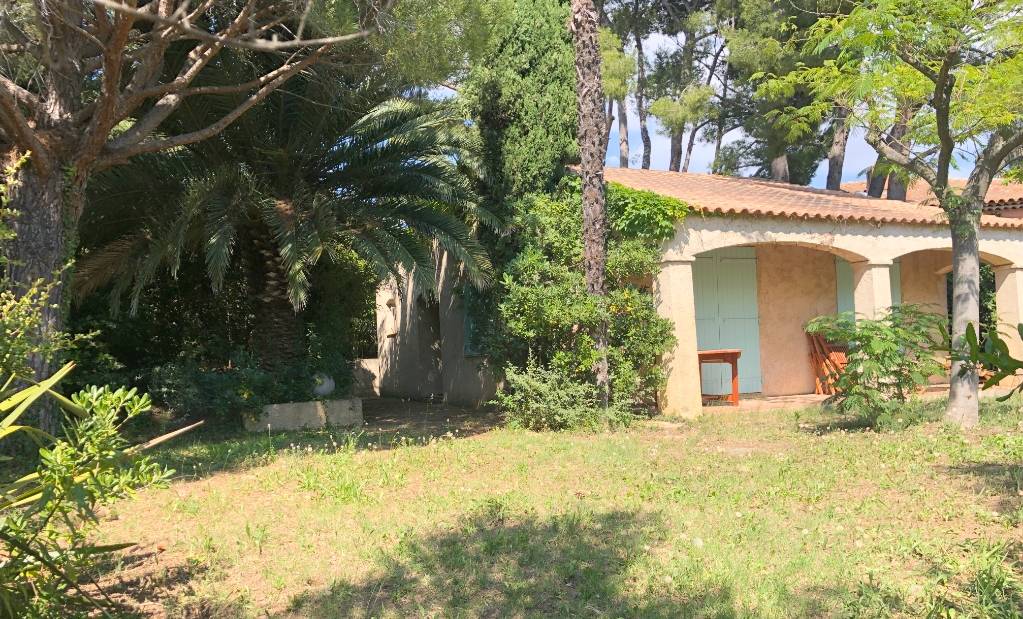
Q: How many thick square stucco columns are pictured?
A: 3